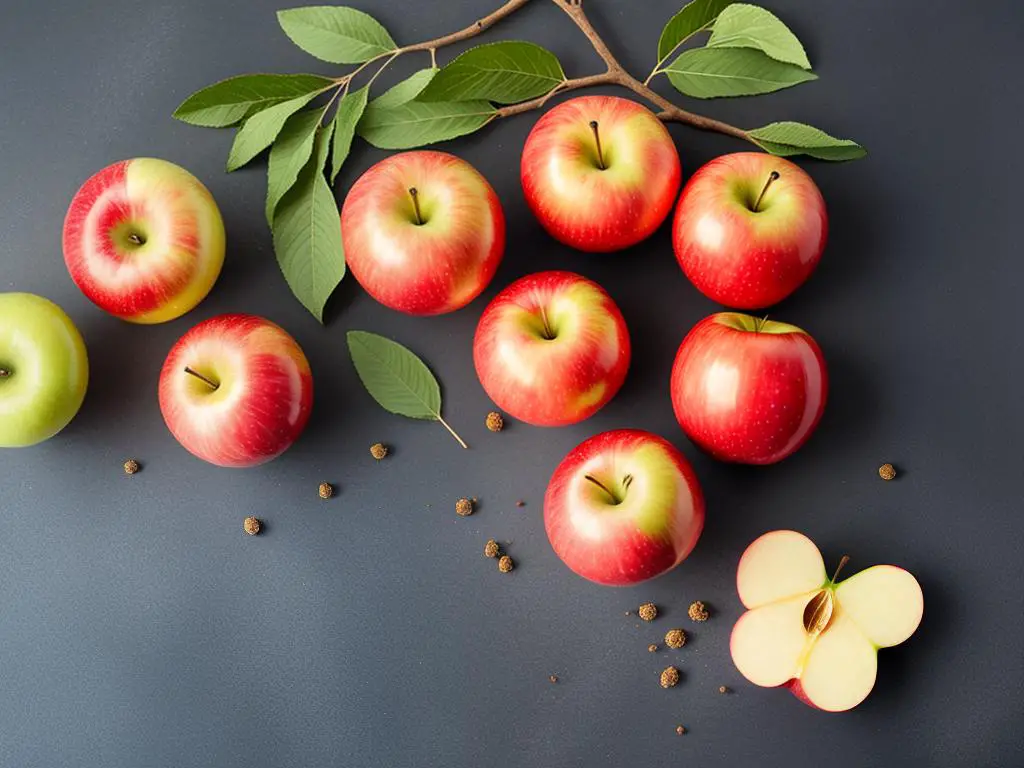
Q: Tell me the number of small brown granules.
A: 13